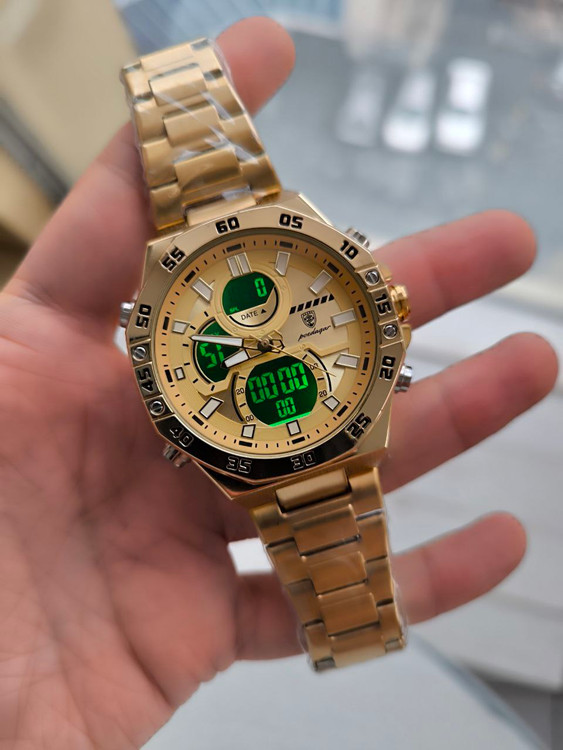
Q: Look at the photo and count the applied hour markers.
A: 12